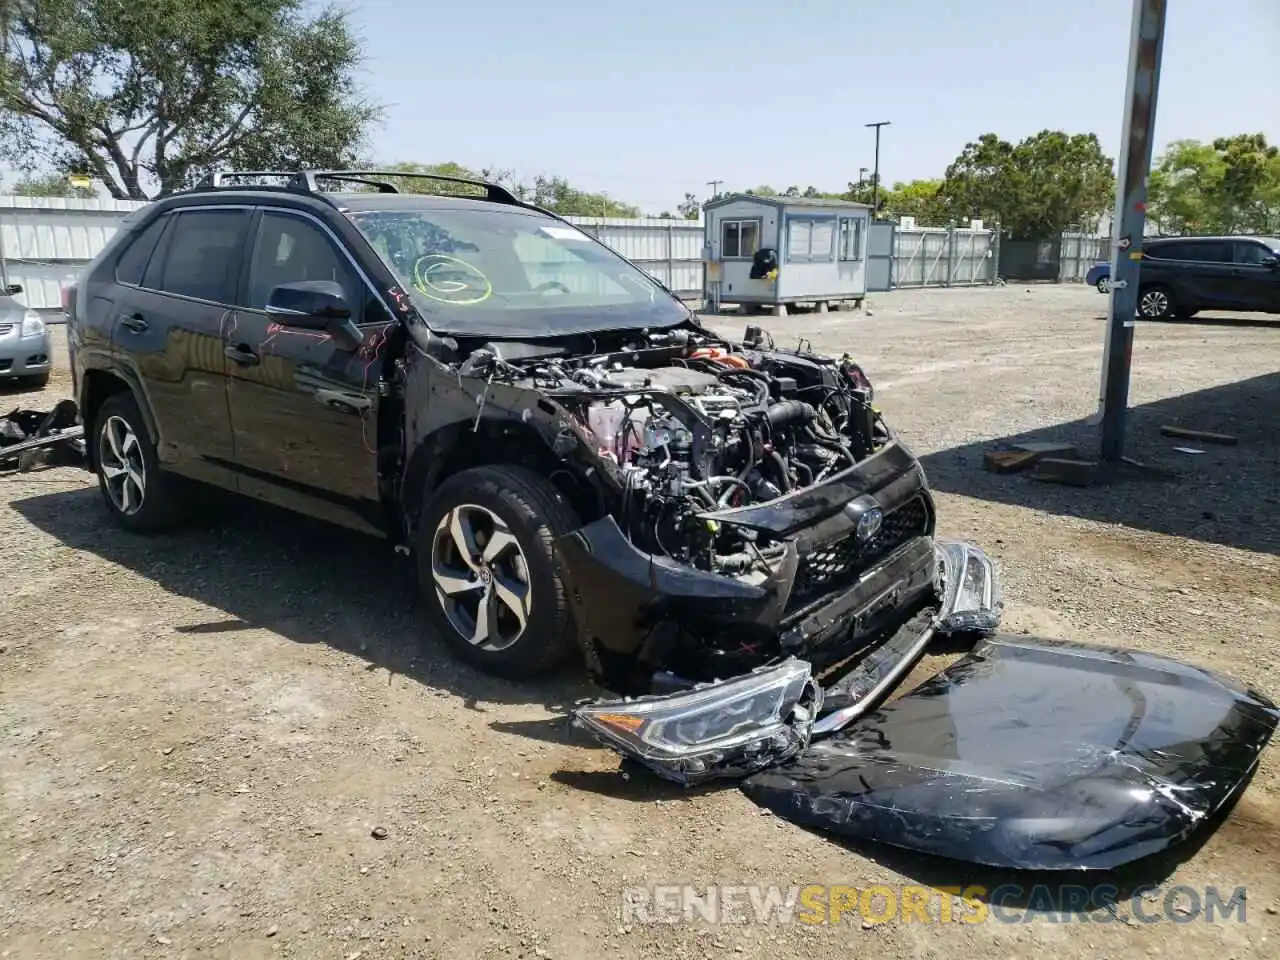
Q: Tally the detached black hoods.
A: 1